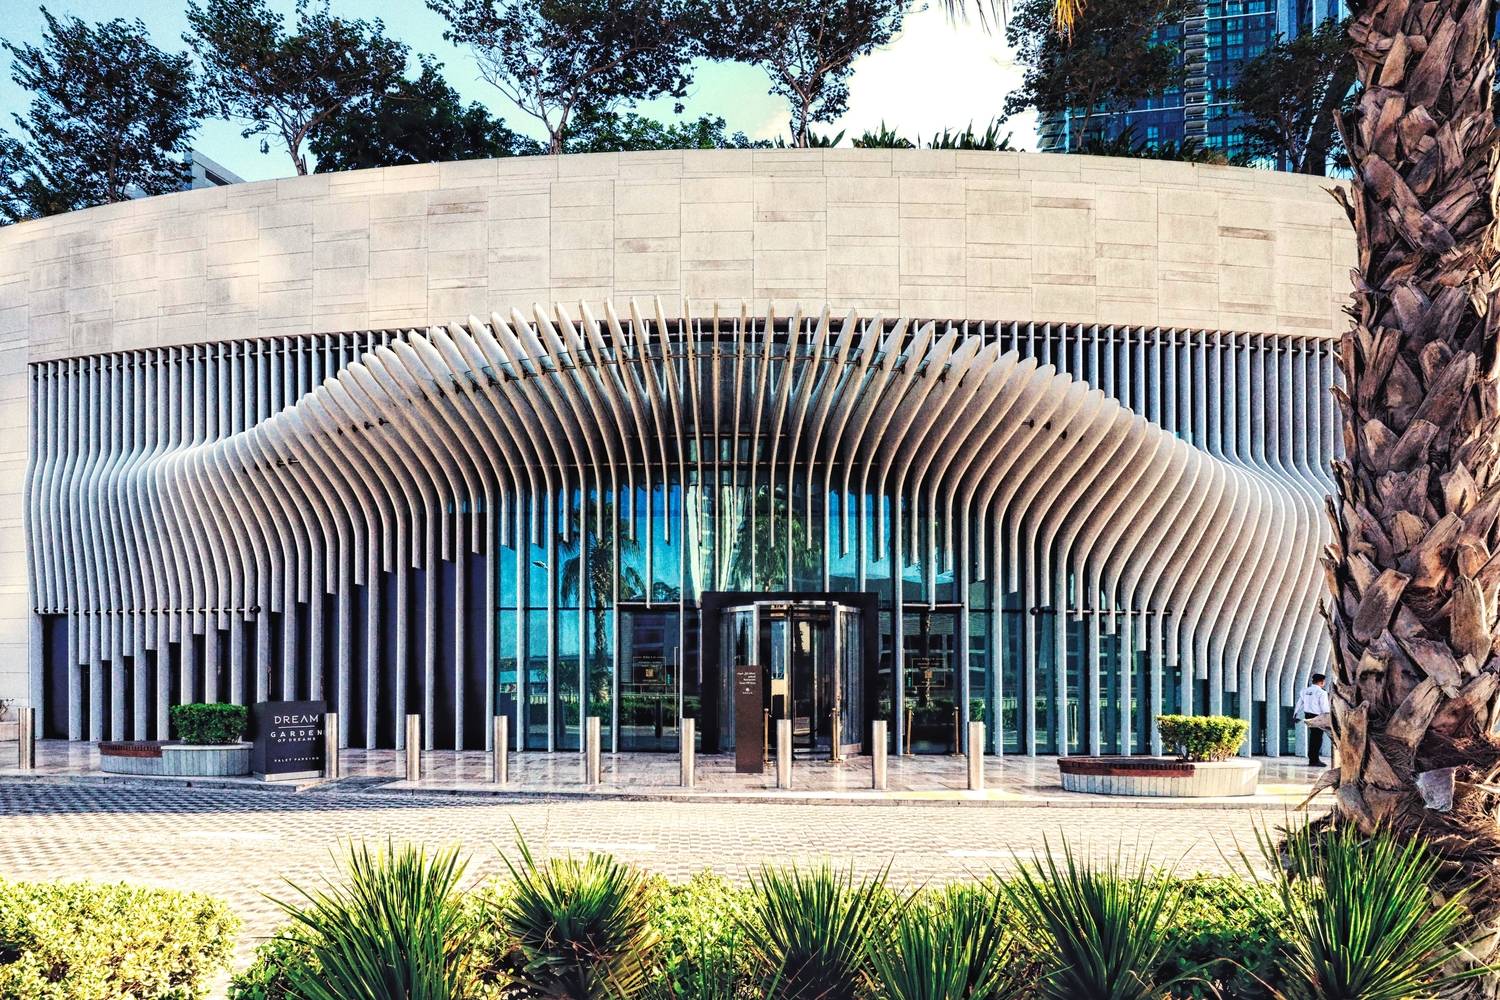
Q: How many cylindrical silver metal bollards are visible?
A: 9